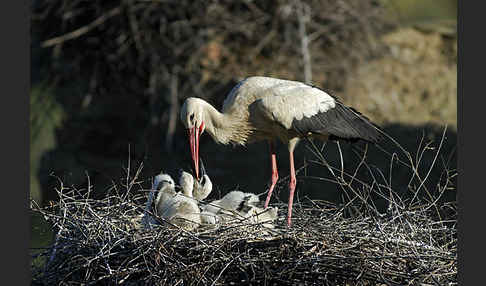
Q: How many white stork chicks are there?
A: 4